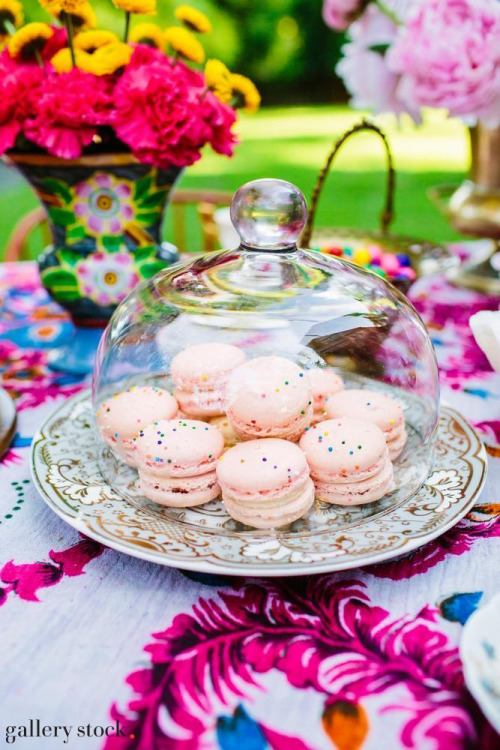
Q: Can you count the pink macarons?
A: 8